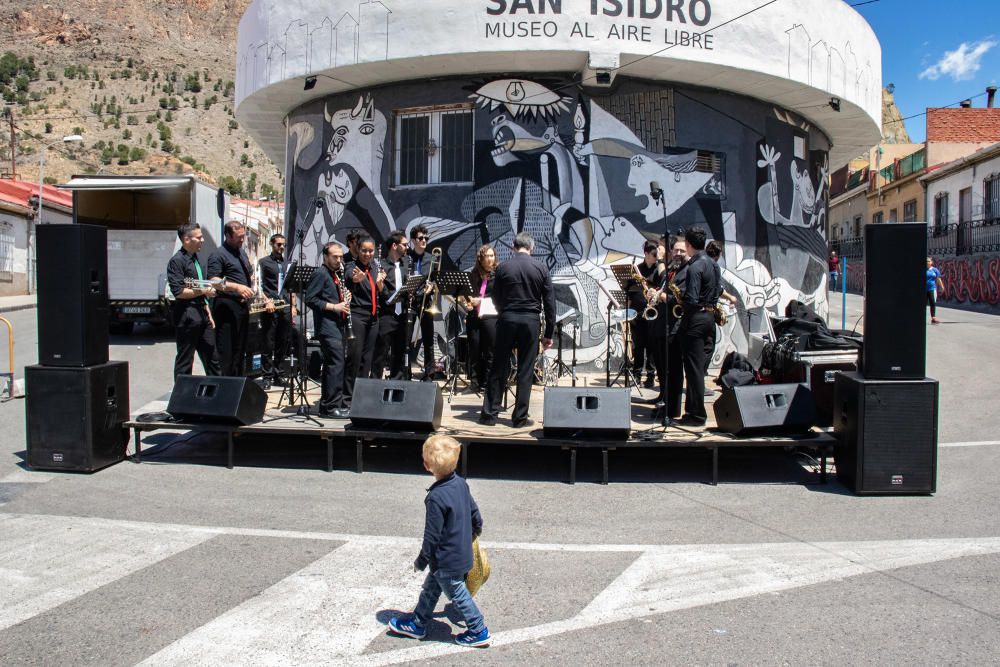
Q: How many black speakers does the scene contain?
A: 8